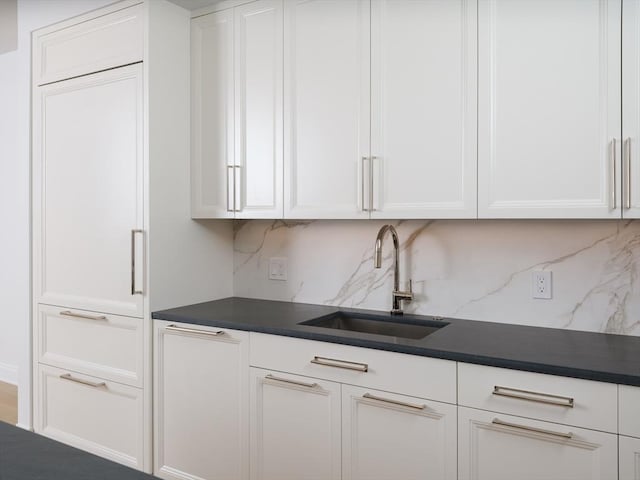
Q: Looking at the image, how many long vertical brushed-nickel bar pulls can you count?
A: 7